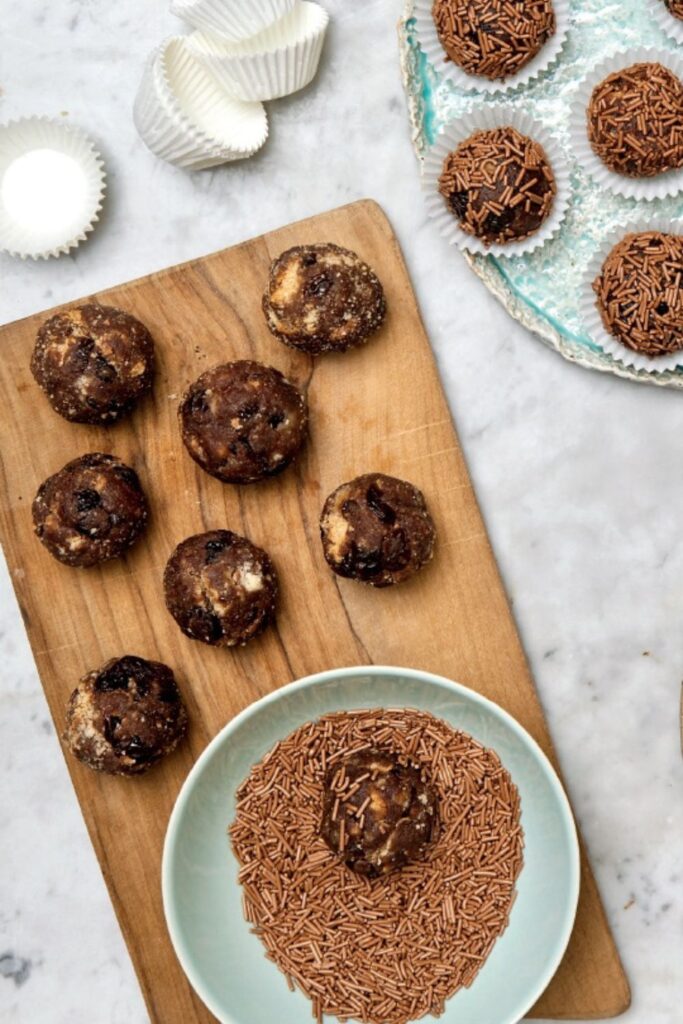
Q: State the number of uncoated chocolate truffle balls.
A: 7